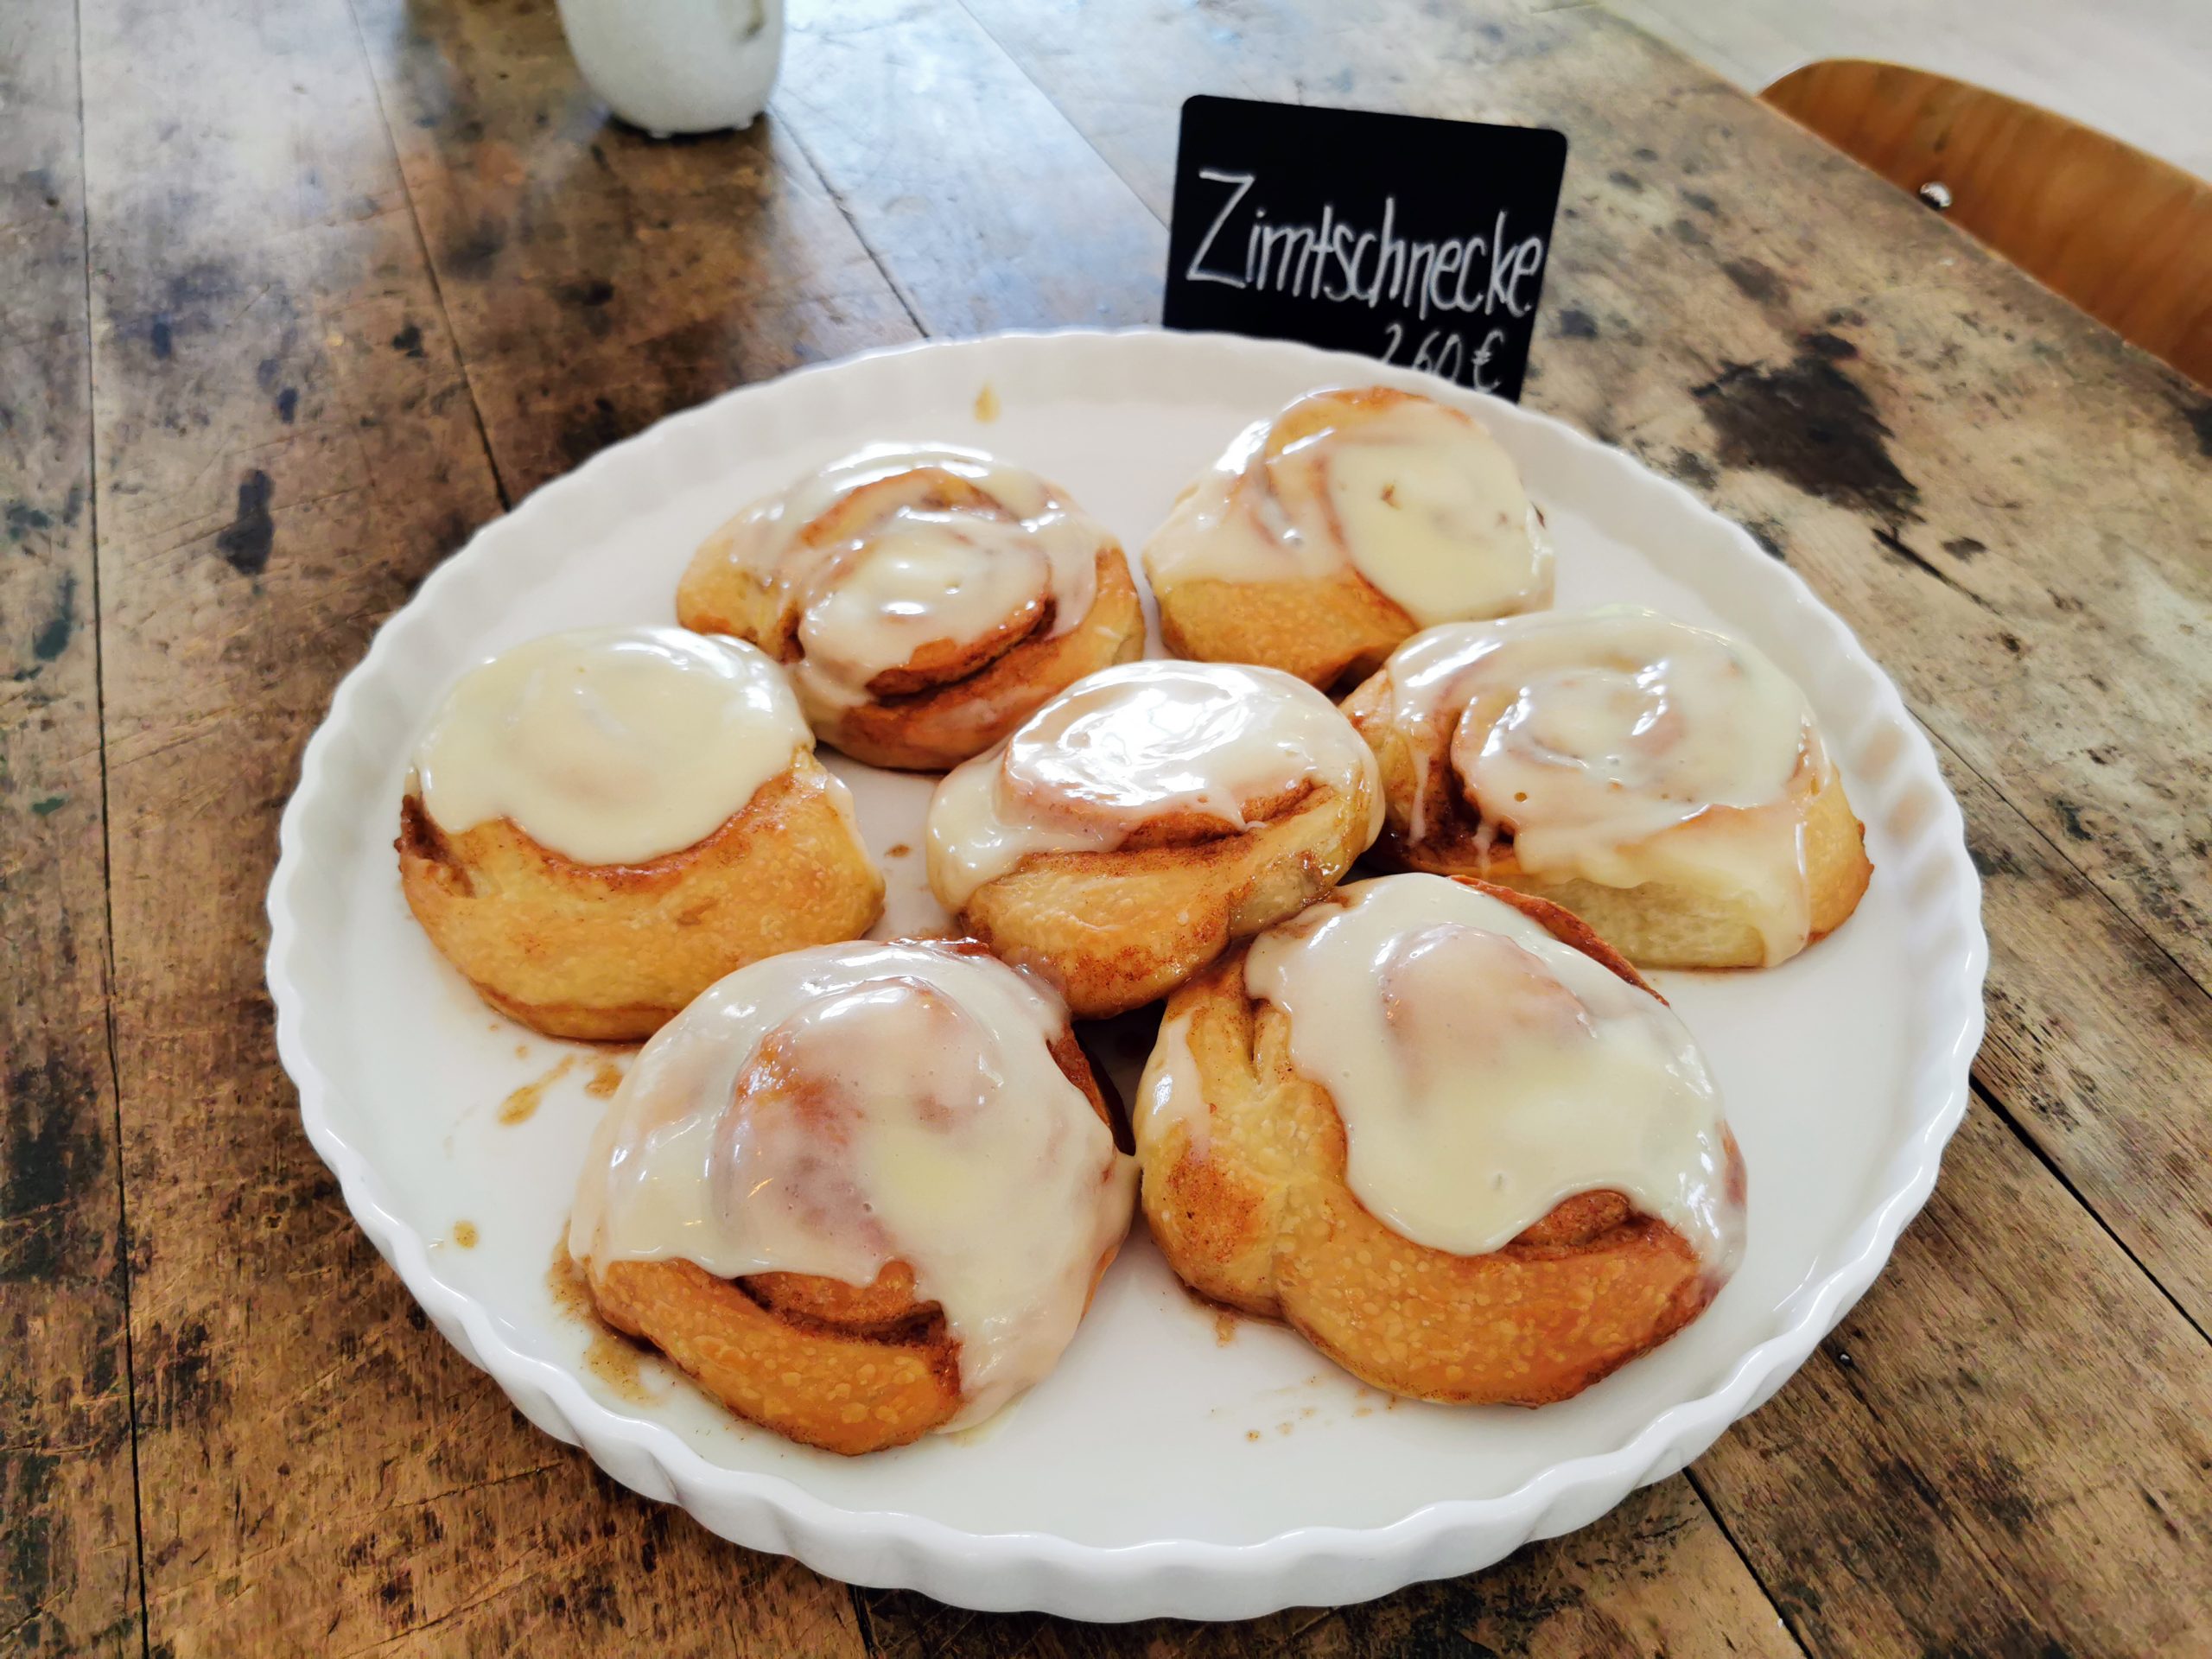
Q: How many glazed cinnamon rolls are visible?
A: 7